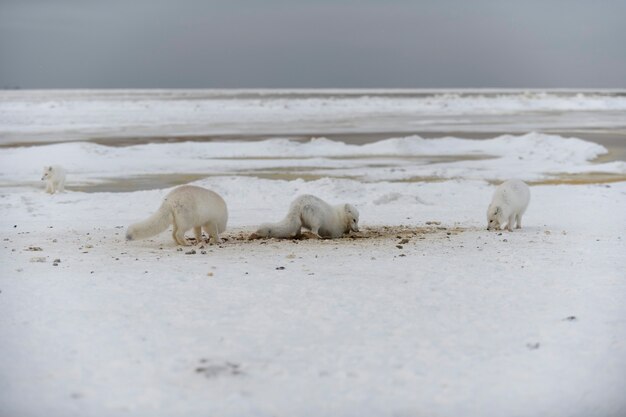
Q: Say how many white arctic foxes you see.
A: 4